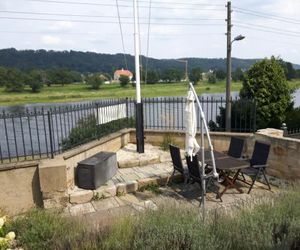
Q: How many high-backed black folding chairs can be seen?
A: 4